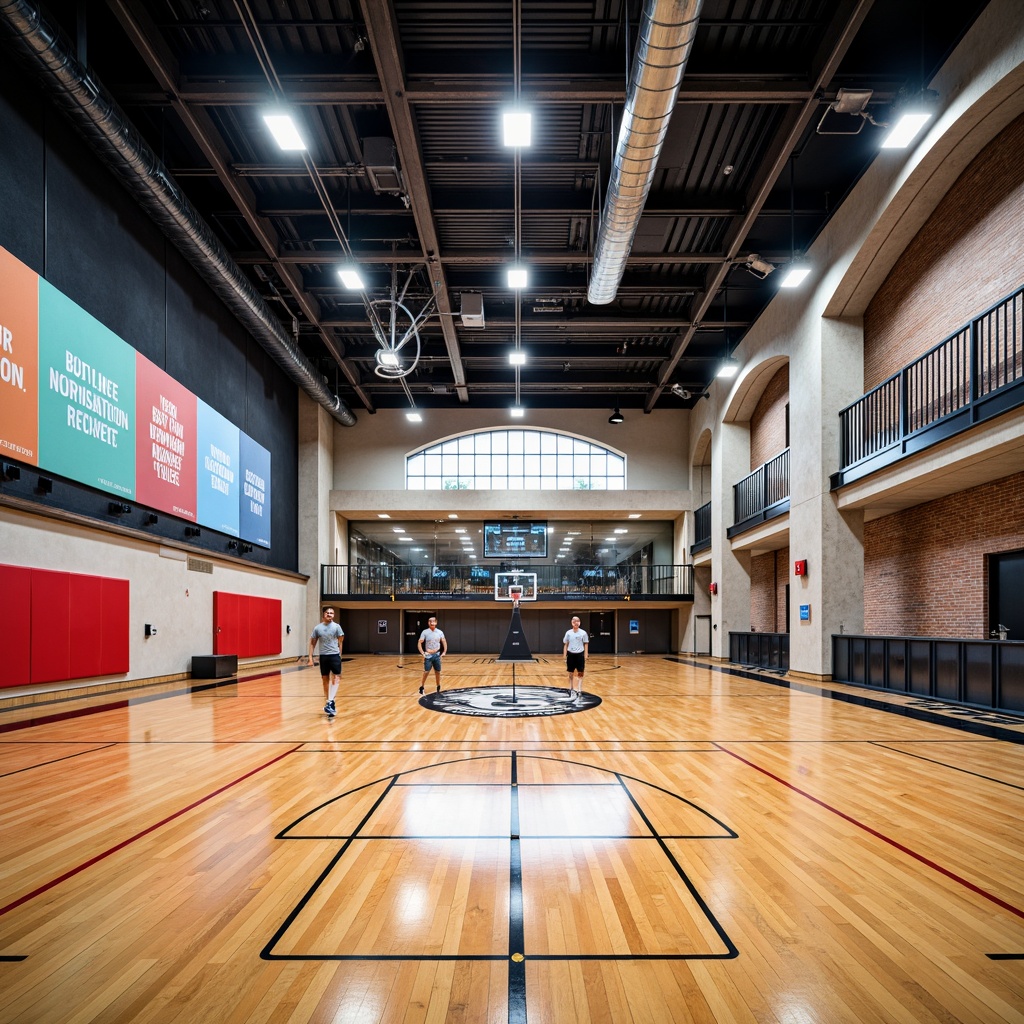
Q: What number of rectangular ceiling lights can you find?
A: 11